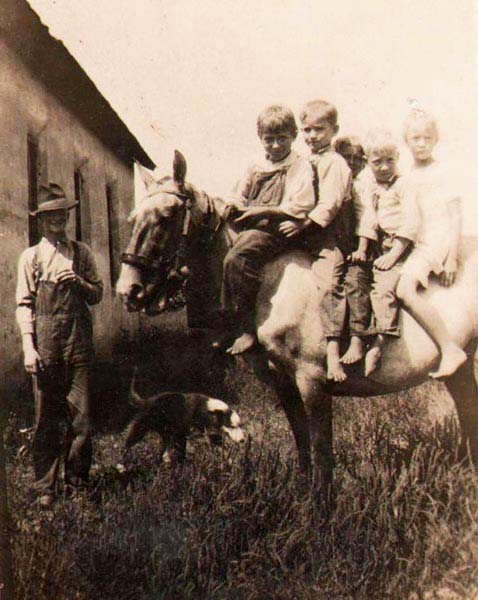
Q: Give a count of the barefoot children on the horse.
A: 5